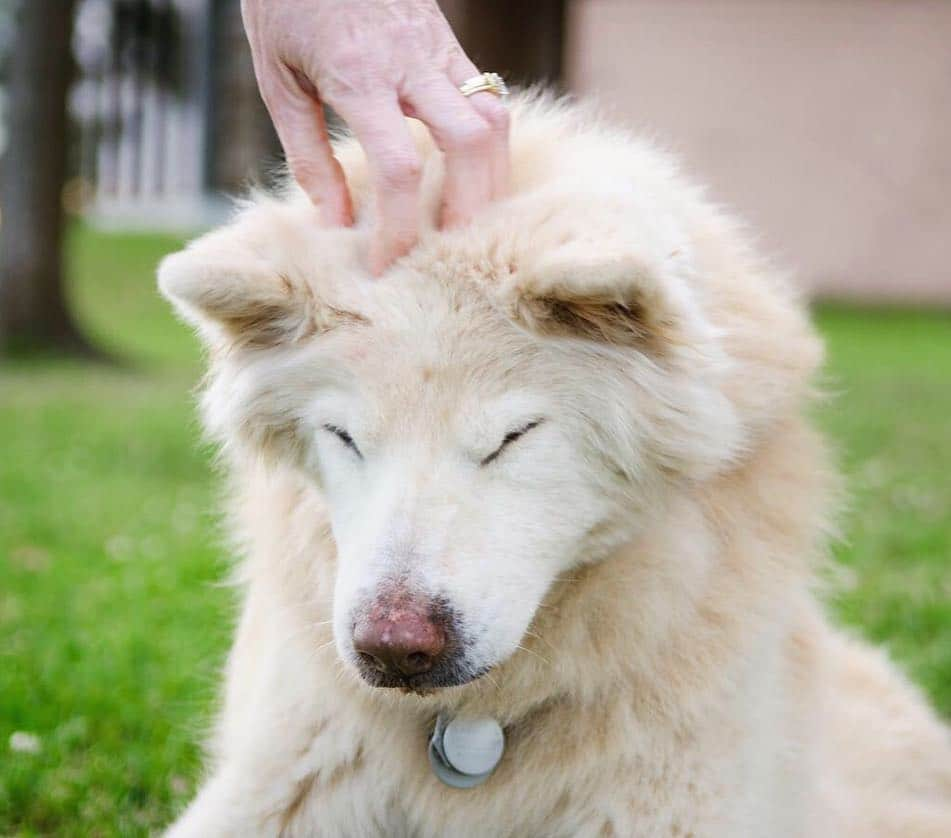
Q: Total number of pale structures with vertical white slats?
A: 1